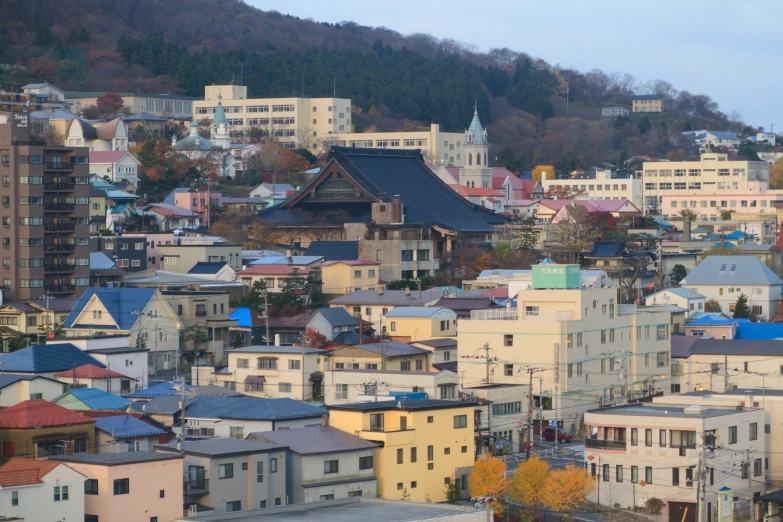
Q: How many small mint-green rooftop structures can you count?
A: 1